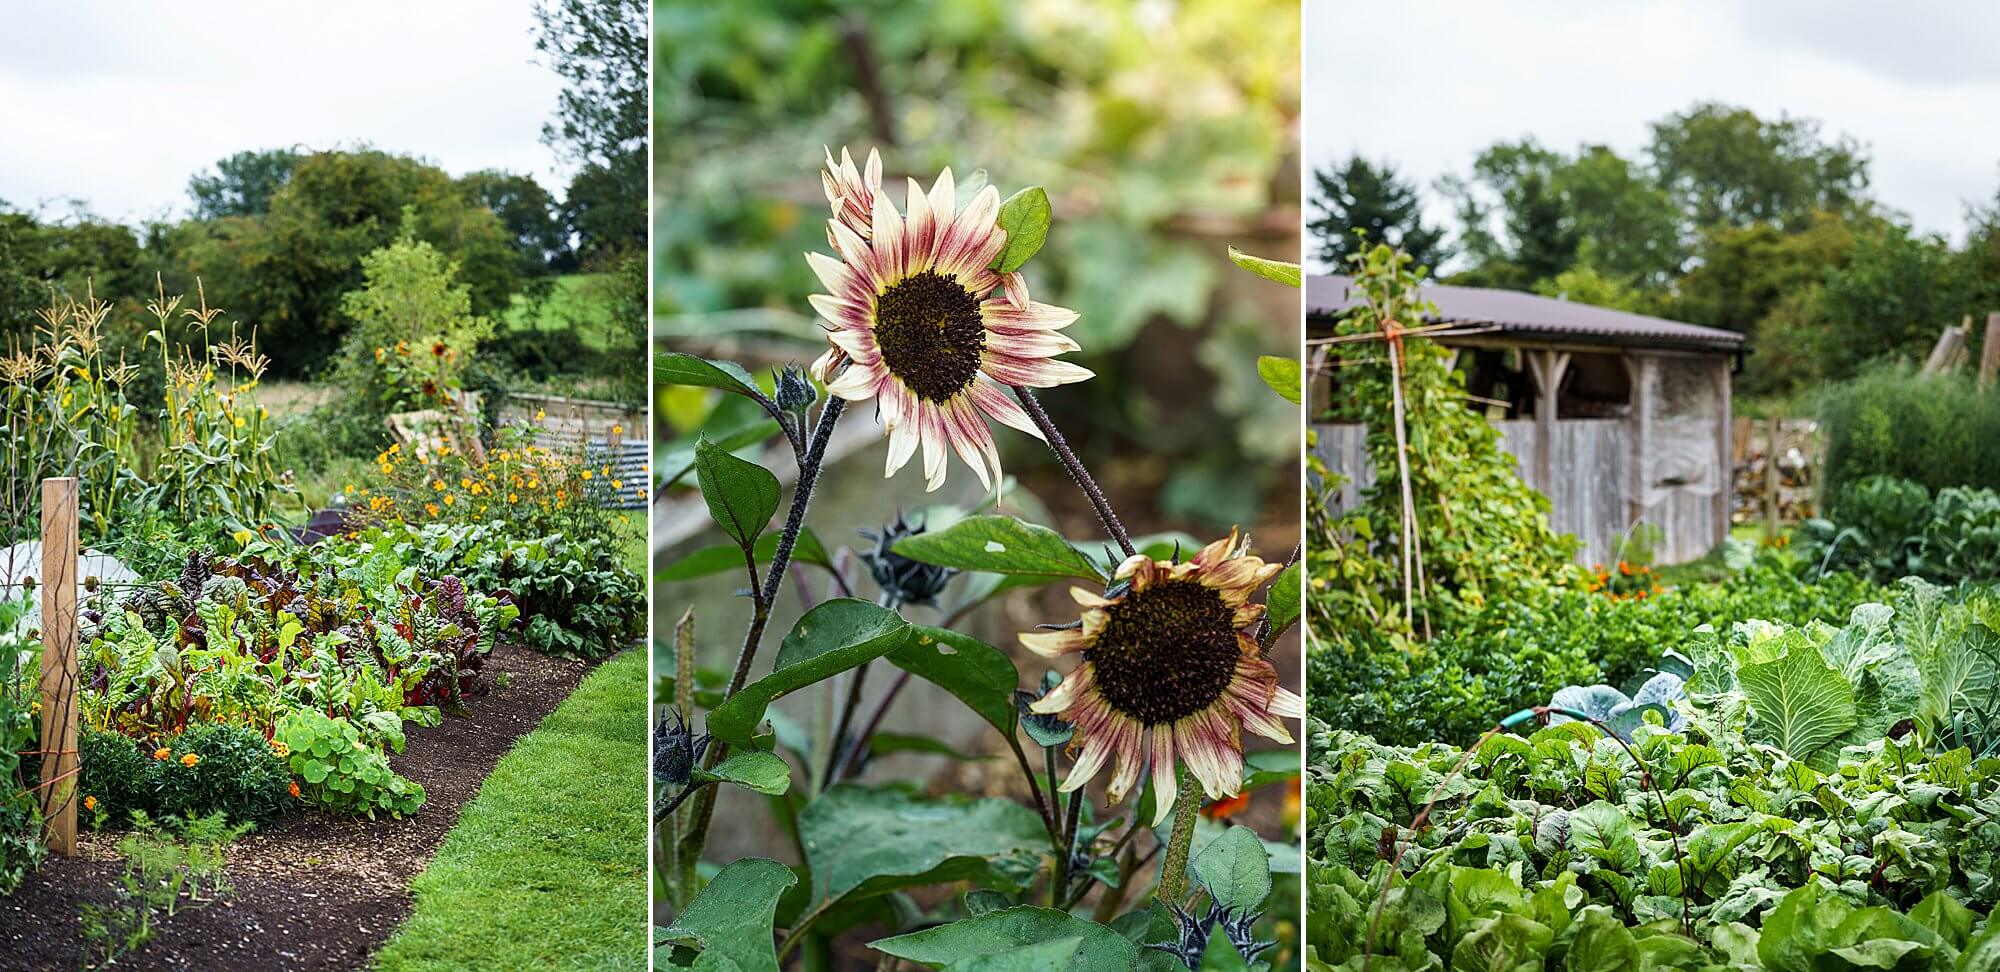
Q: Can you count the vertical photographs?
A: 3